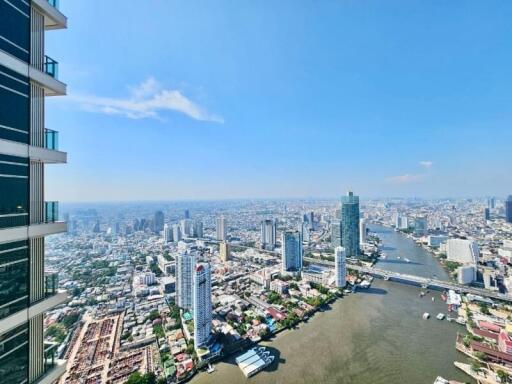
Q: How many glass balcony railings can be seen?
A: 6